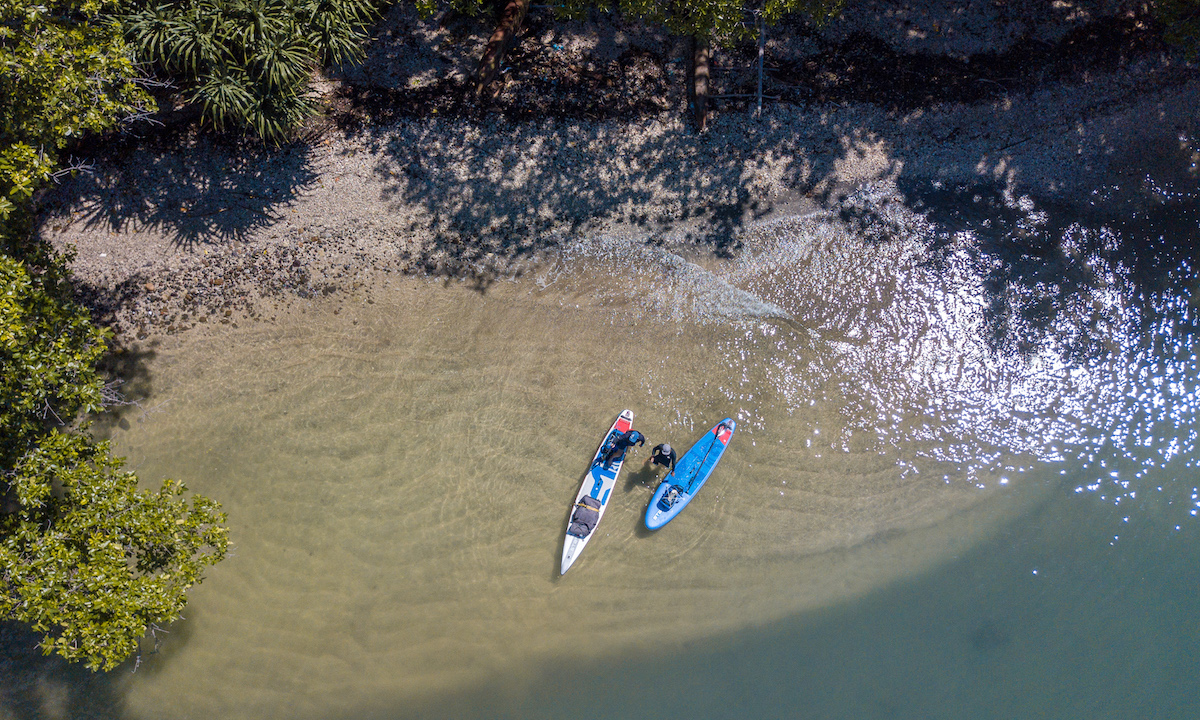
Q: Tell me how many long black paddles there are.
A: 1